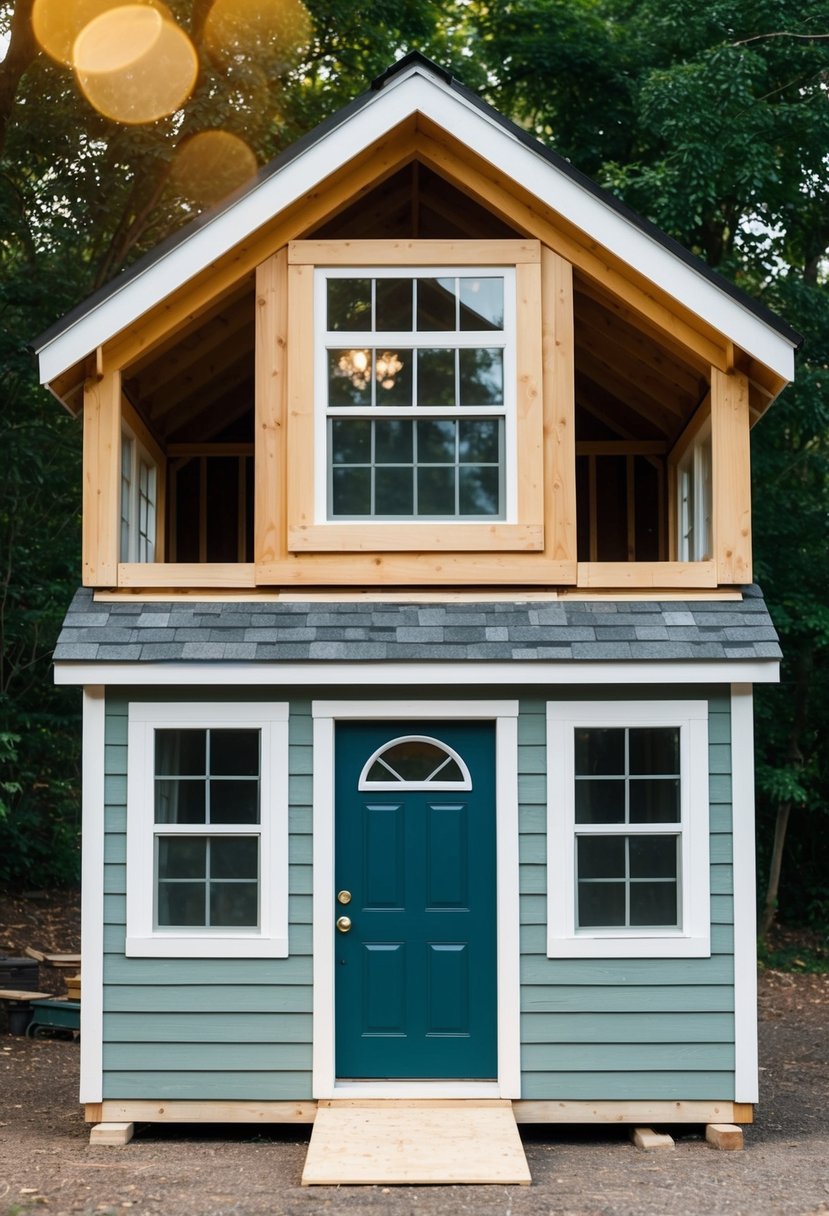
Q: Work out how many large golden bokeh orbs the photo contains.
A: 4